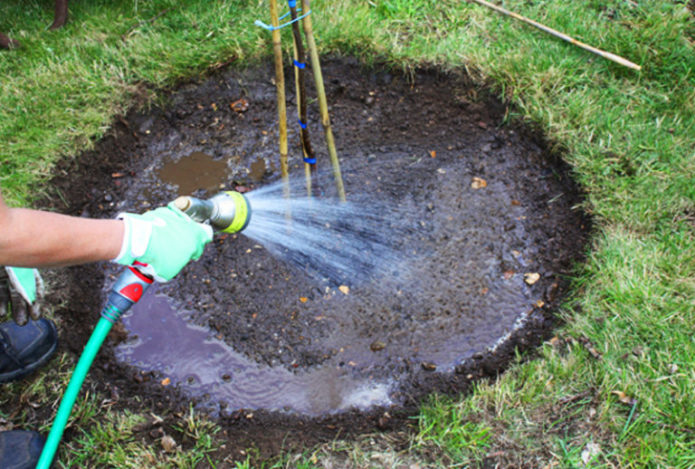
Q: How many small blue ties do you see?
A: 4